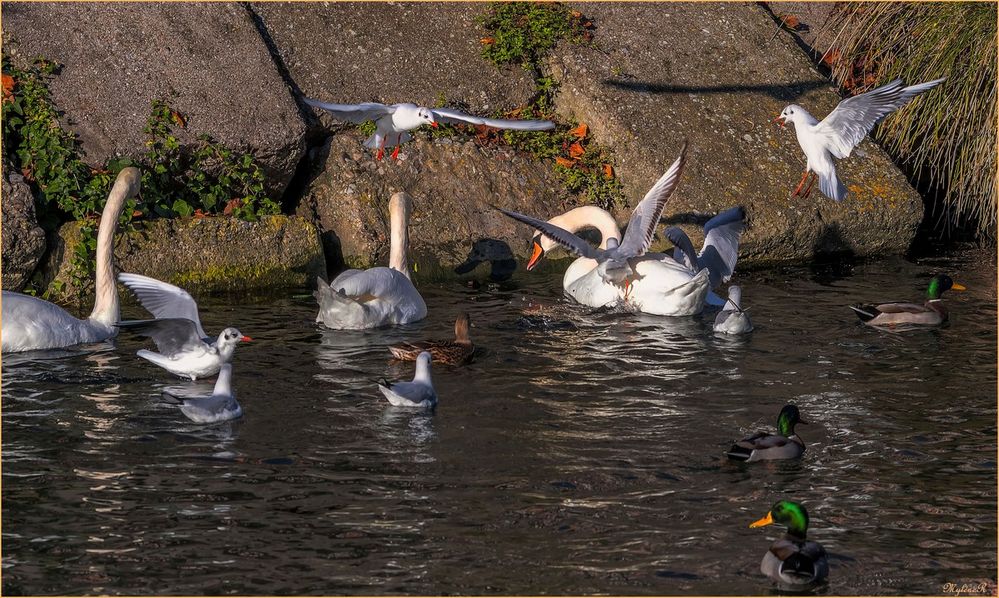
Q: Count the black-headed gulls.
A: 8